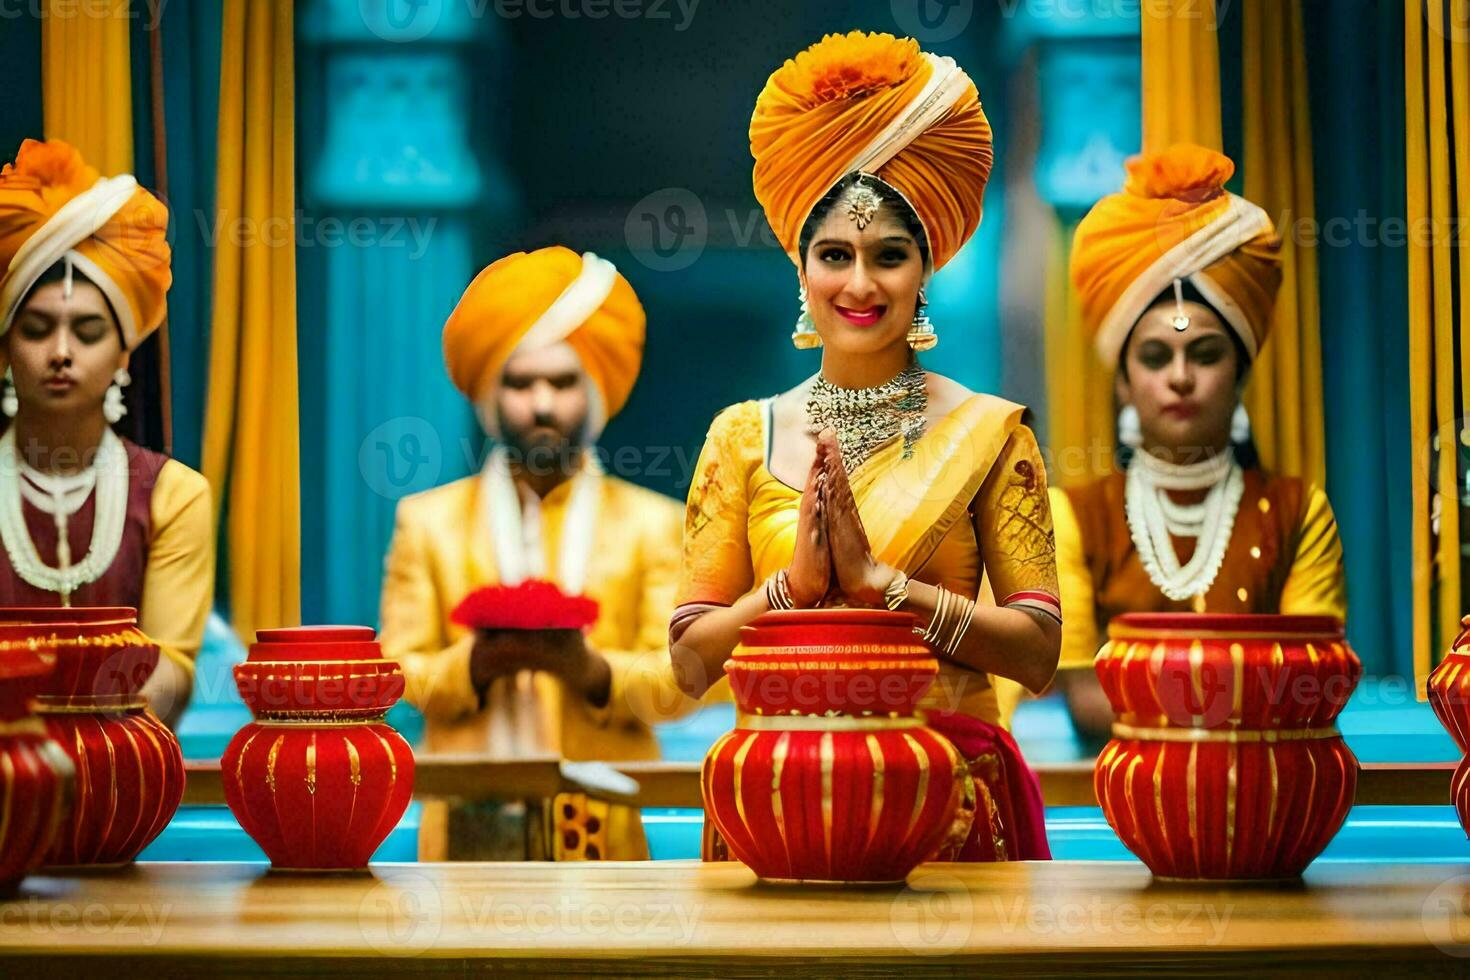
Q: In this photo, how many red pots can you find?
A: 6